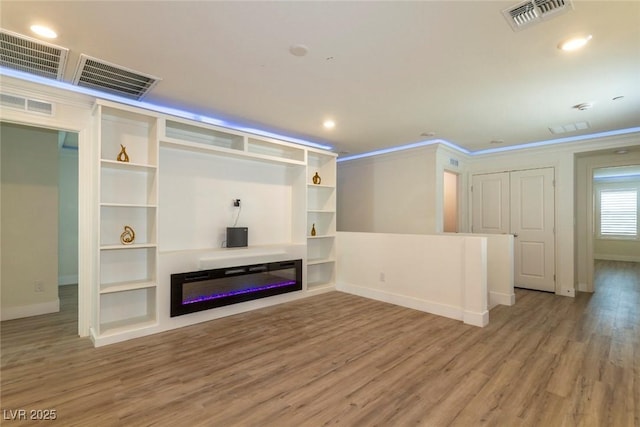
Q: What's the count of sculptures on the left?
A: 2